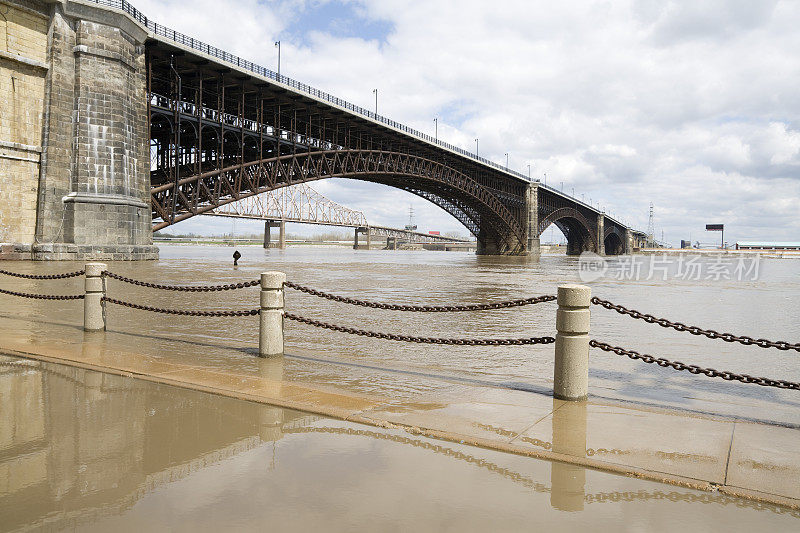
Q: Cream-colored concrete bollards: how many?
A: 3